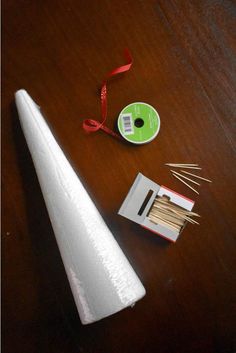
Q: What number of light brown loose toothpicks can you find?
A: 5